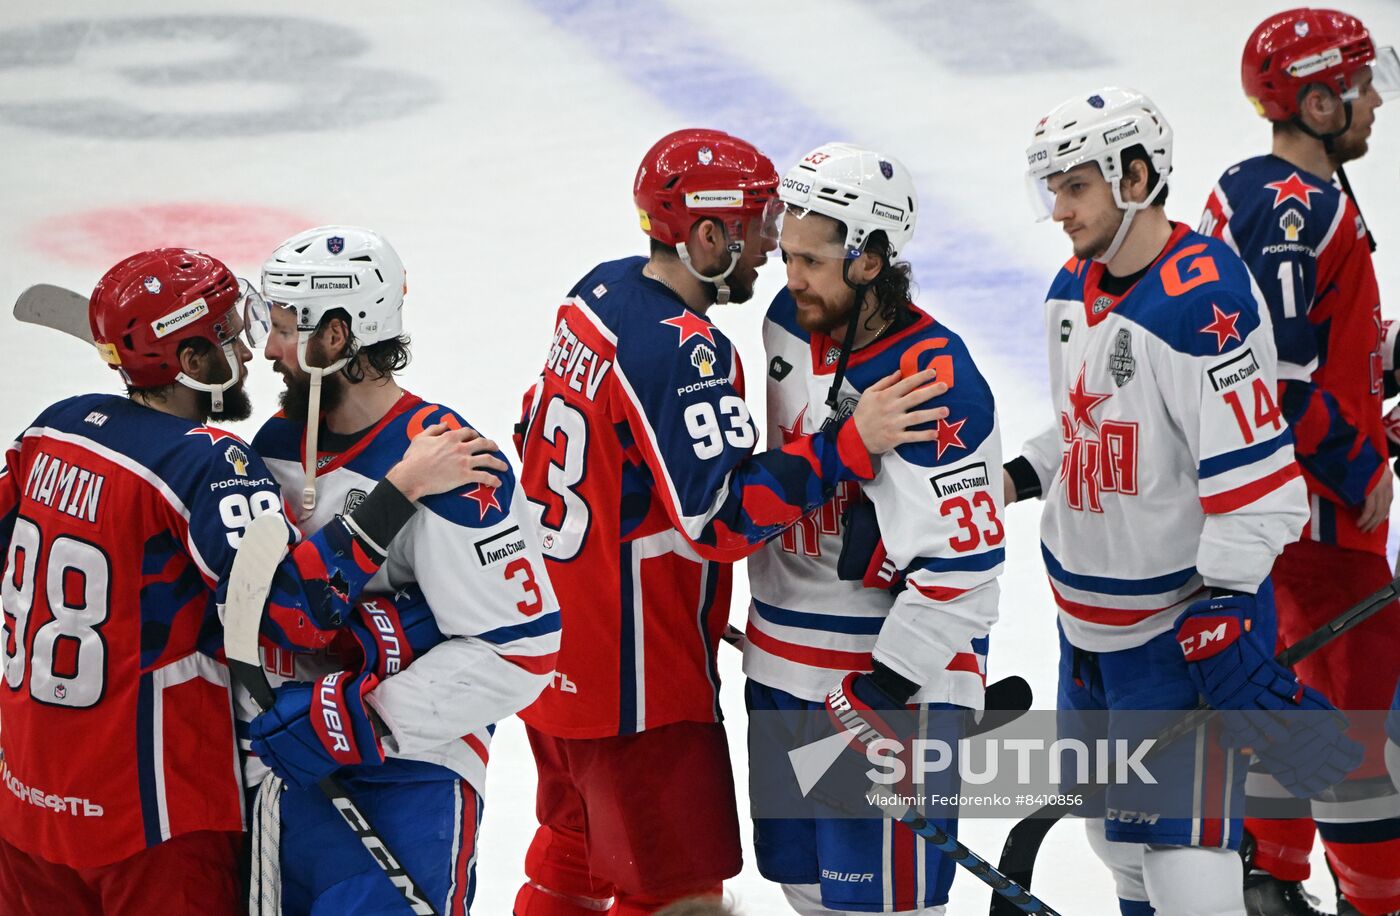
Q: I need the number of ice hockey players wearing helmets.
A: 6